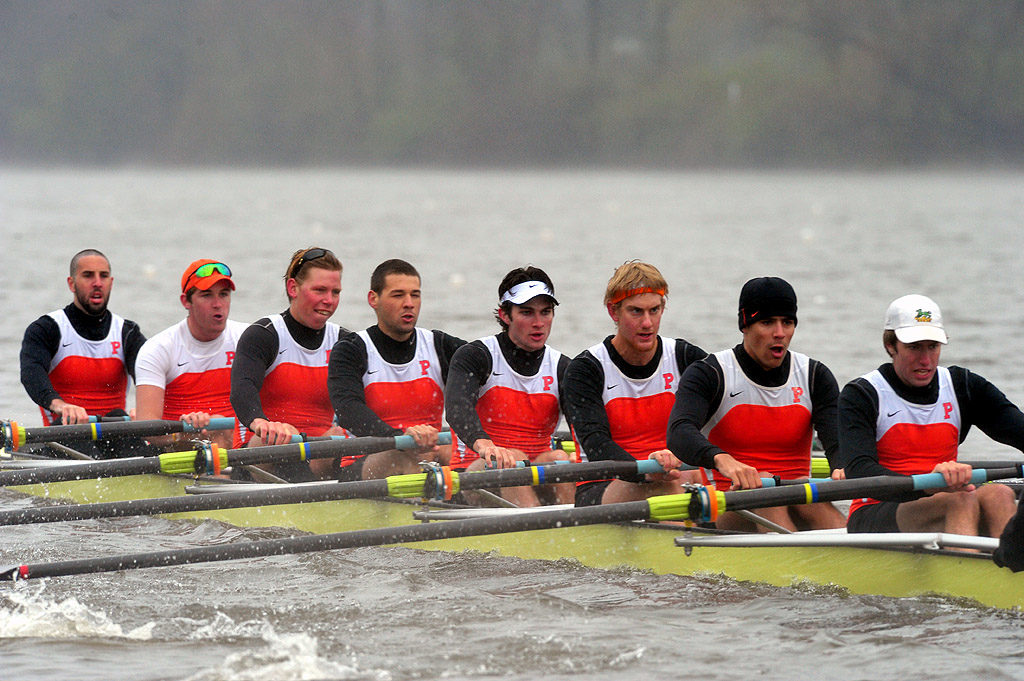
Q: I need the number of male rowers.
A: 8